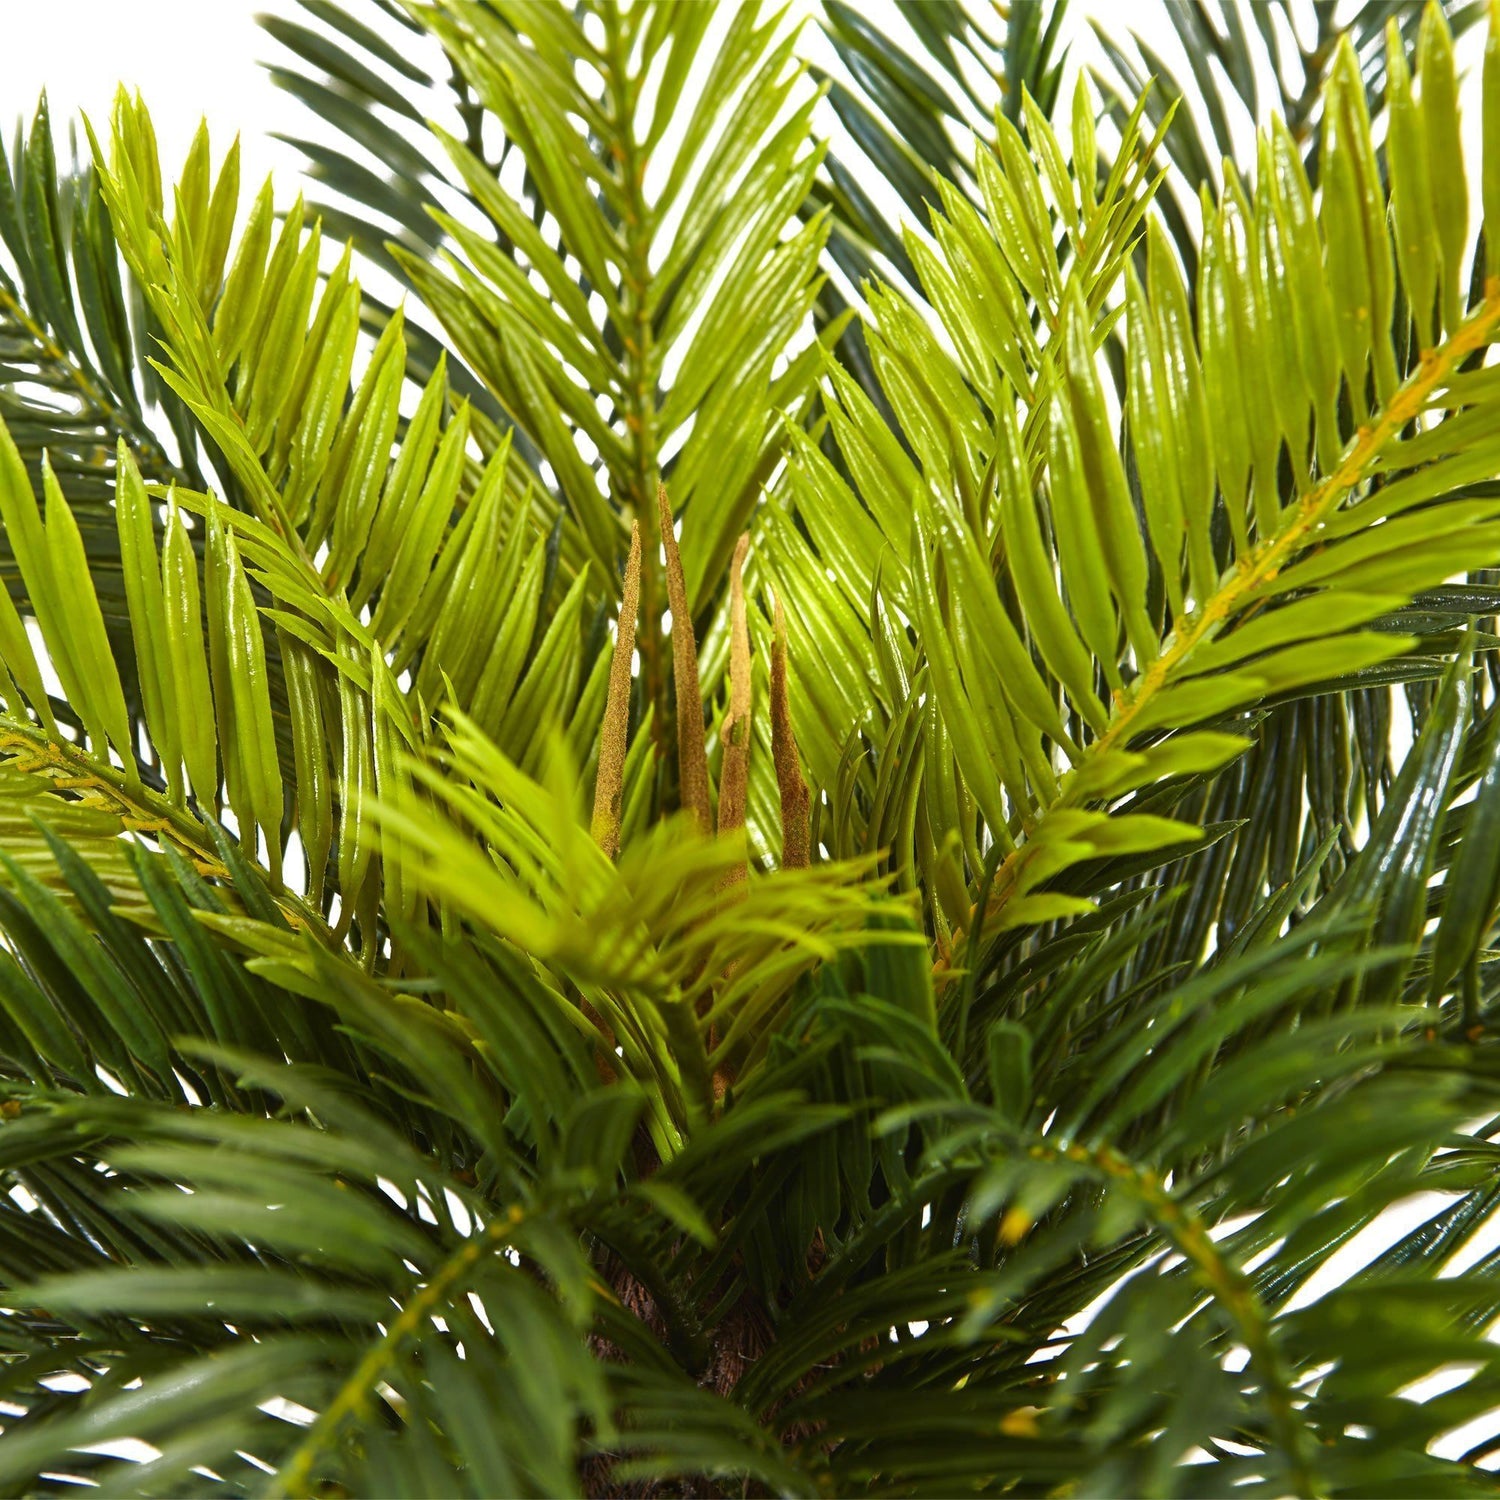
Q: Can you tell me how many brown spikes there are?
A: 4